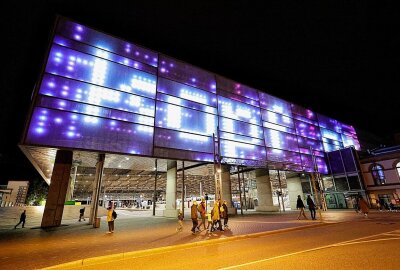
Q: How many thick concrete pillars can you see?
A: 5